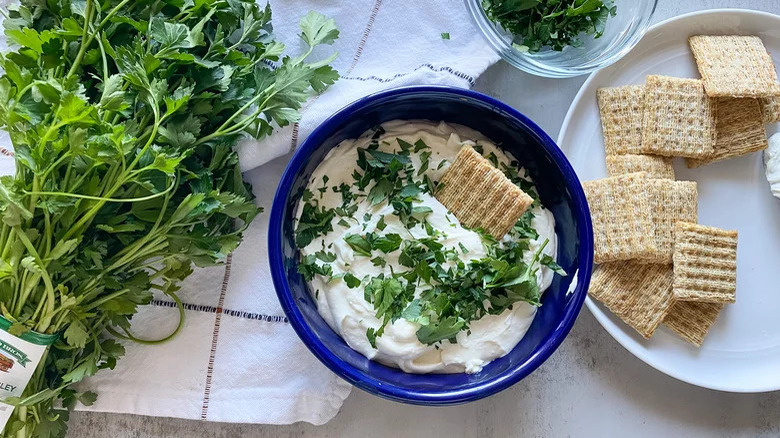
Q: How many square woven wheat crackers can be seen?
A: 12